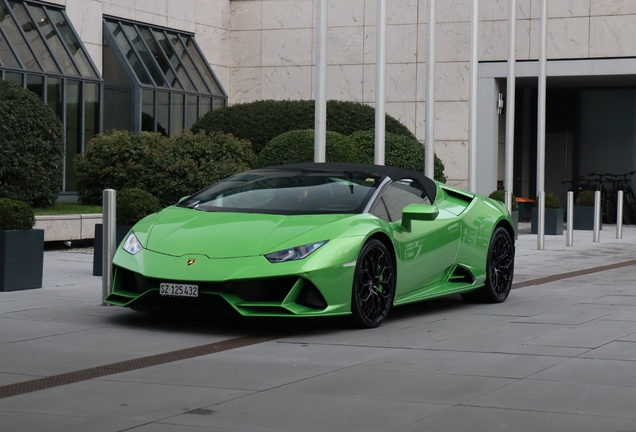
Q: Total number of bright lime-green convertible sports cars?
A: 1